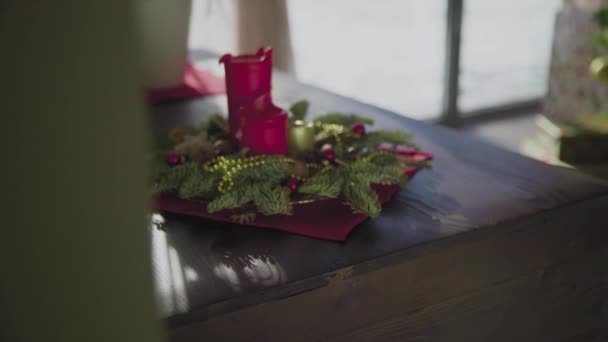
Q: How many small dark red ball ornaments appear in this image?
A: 4